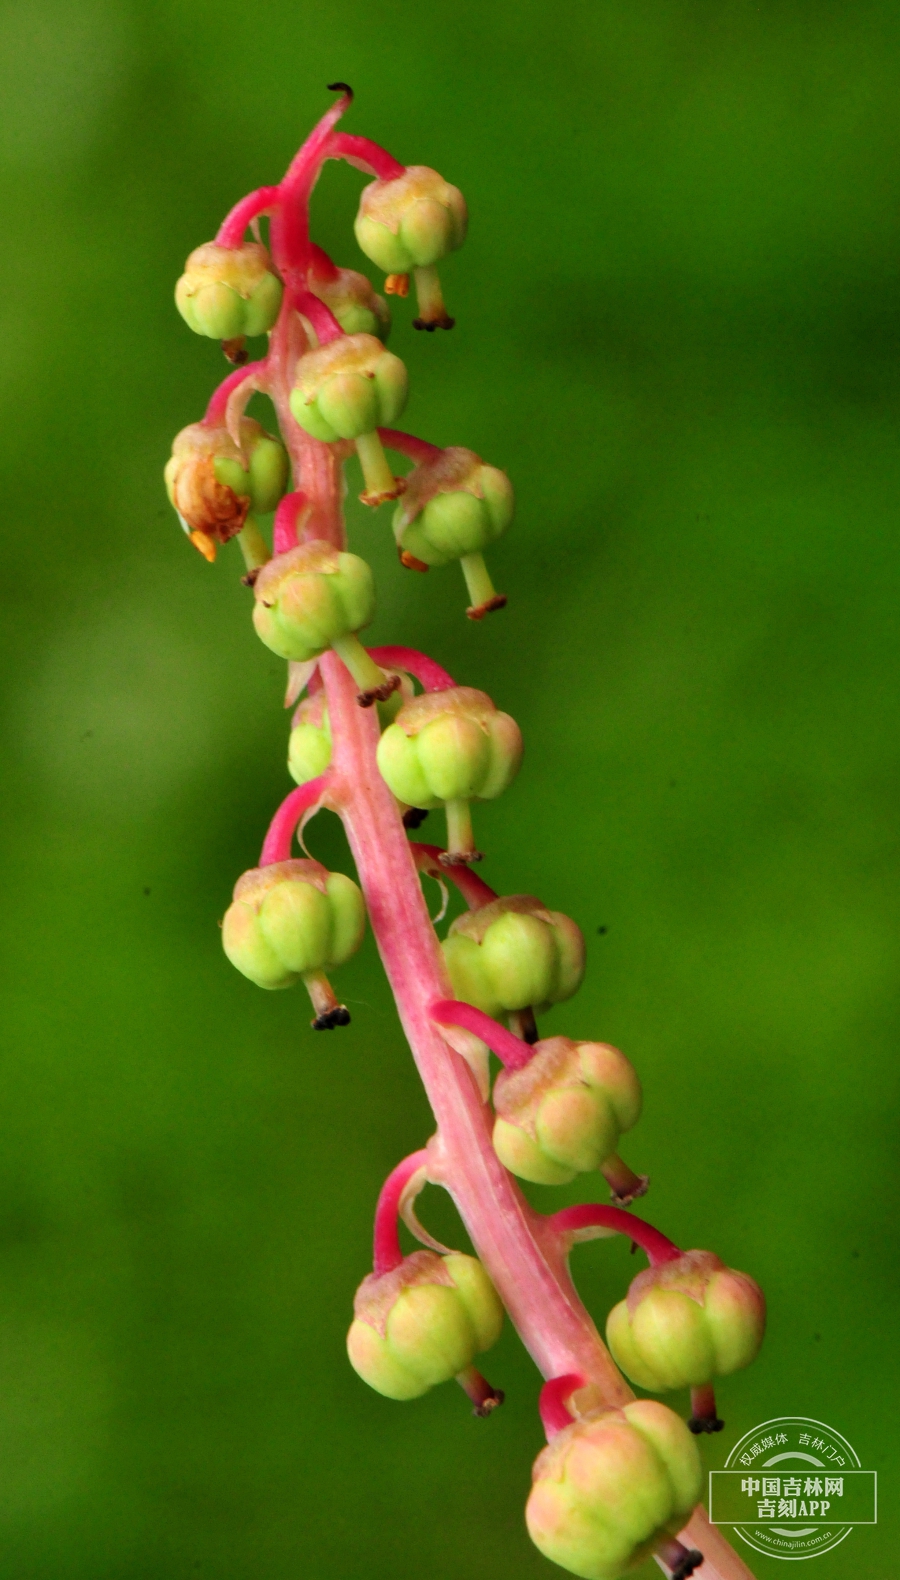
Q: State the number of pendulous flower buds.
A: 15